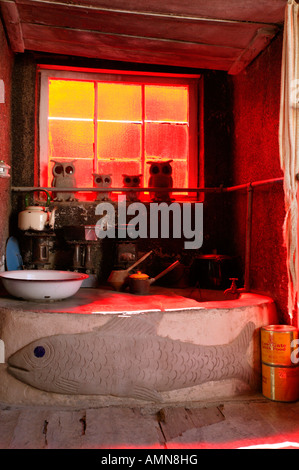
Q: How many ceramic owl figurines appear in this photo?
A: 4